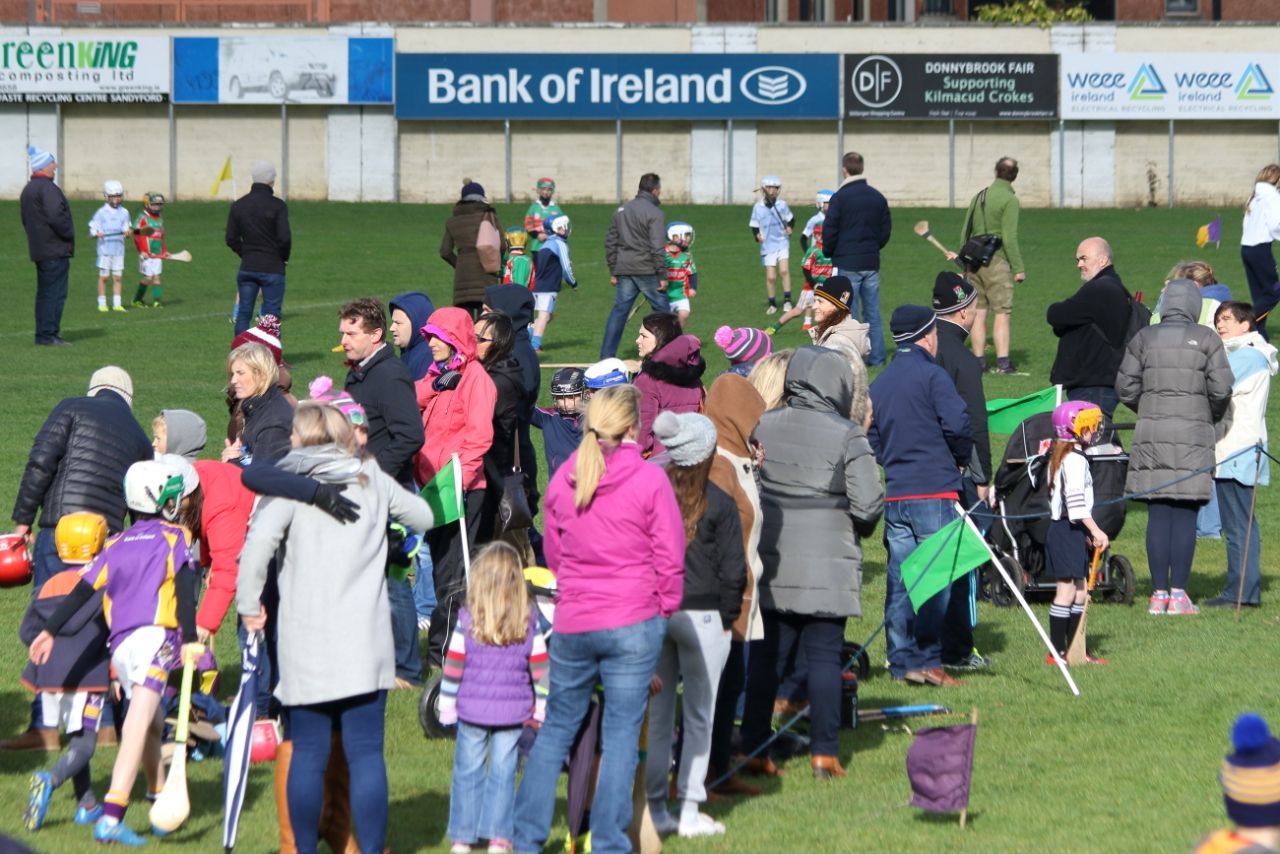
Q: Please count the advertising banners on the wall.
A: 5